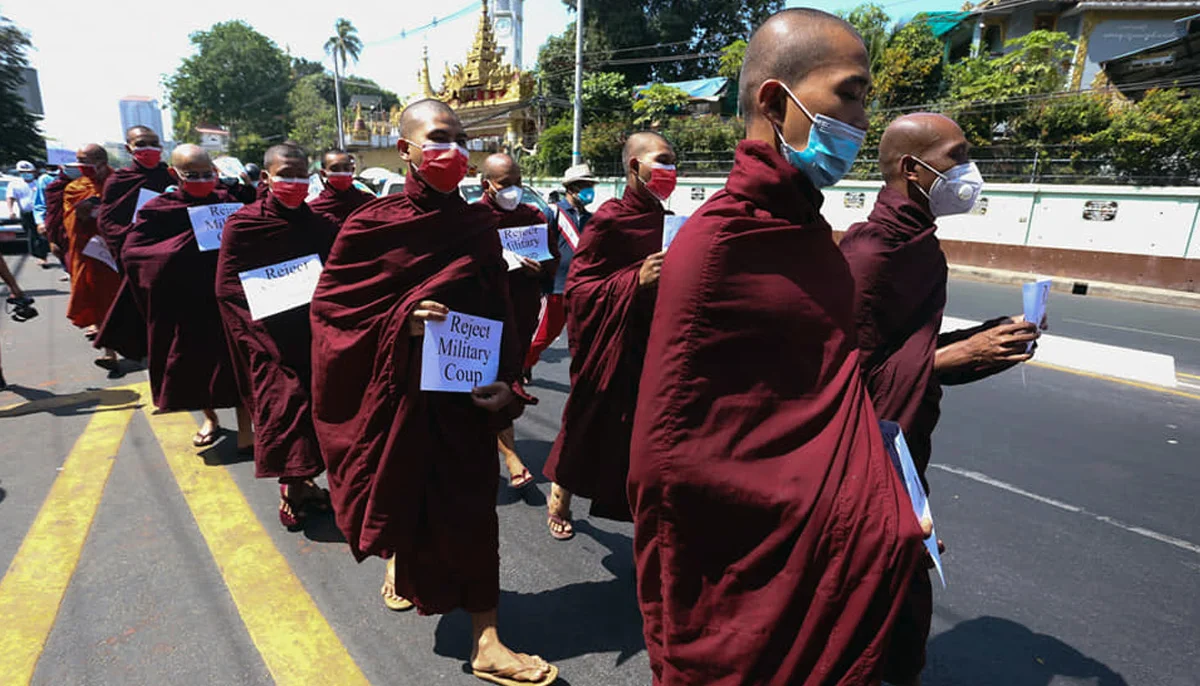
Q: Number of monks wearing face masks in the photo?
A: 10